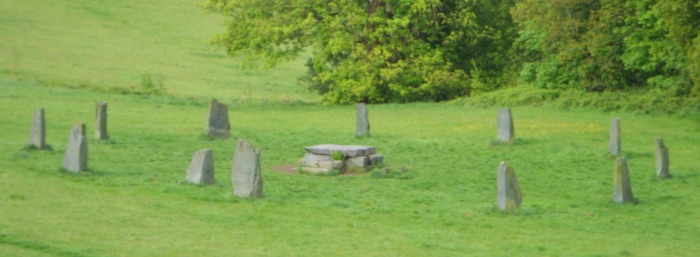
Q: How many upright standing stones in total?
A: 12